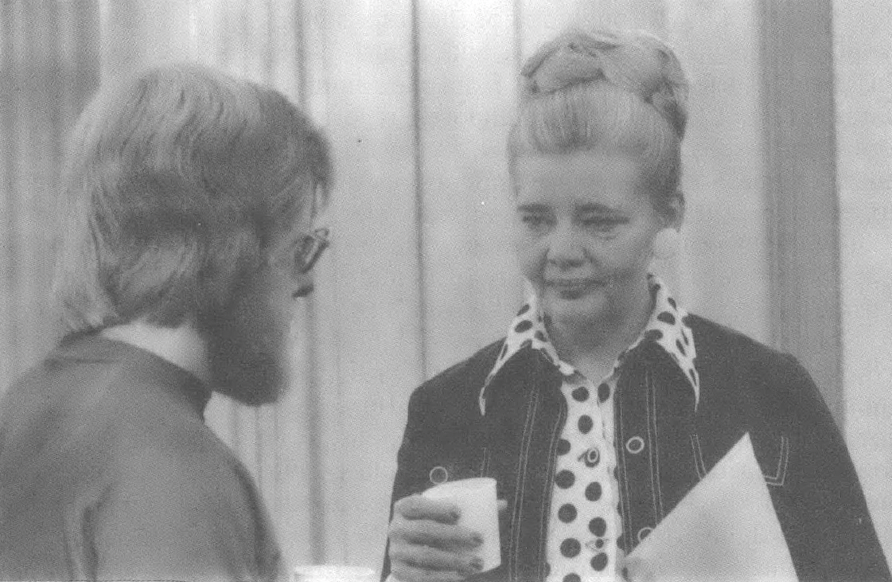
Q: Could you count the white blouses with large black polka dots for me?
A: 1